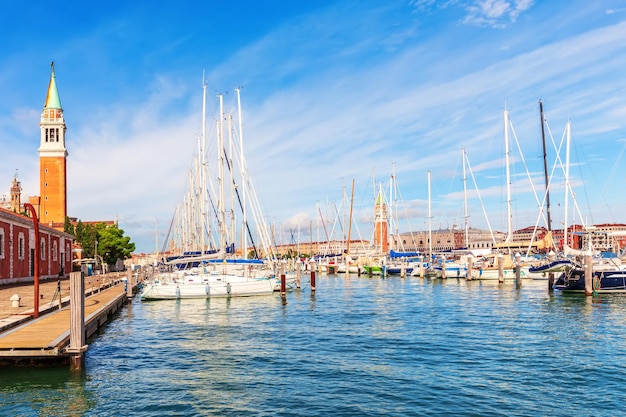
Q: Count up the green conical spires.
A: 2